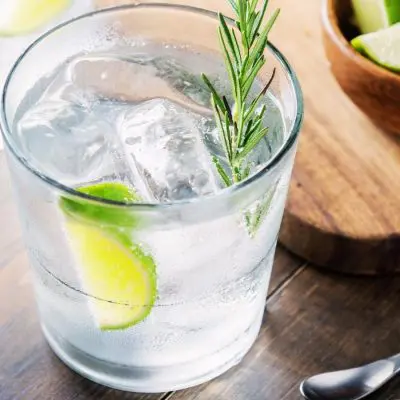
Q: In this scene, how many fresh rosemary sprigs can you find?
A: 1